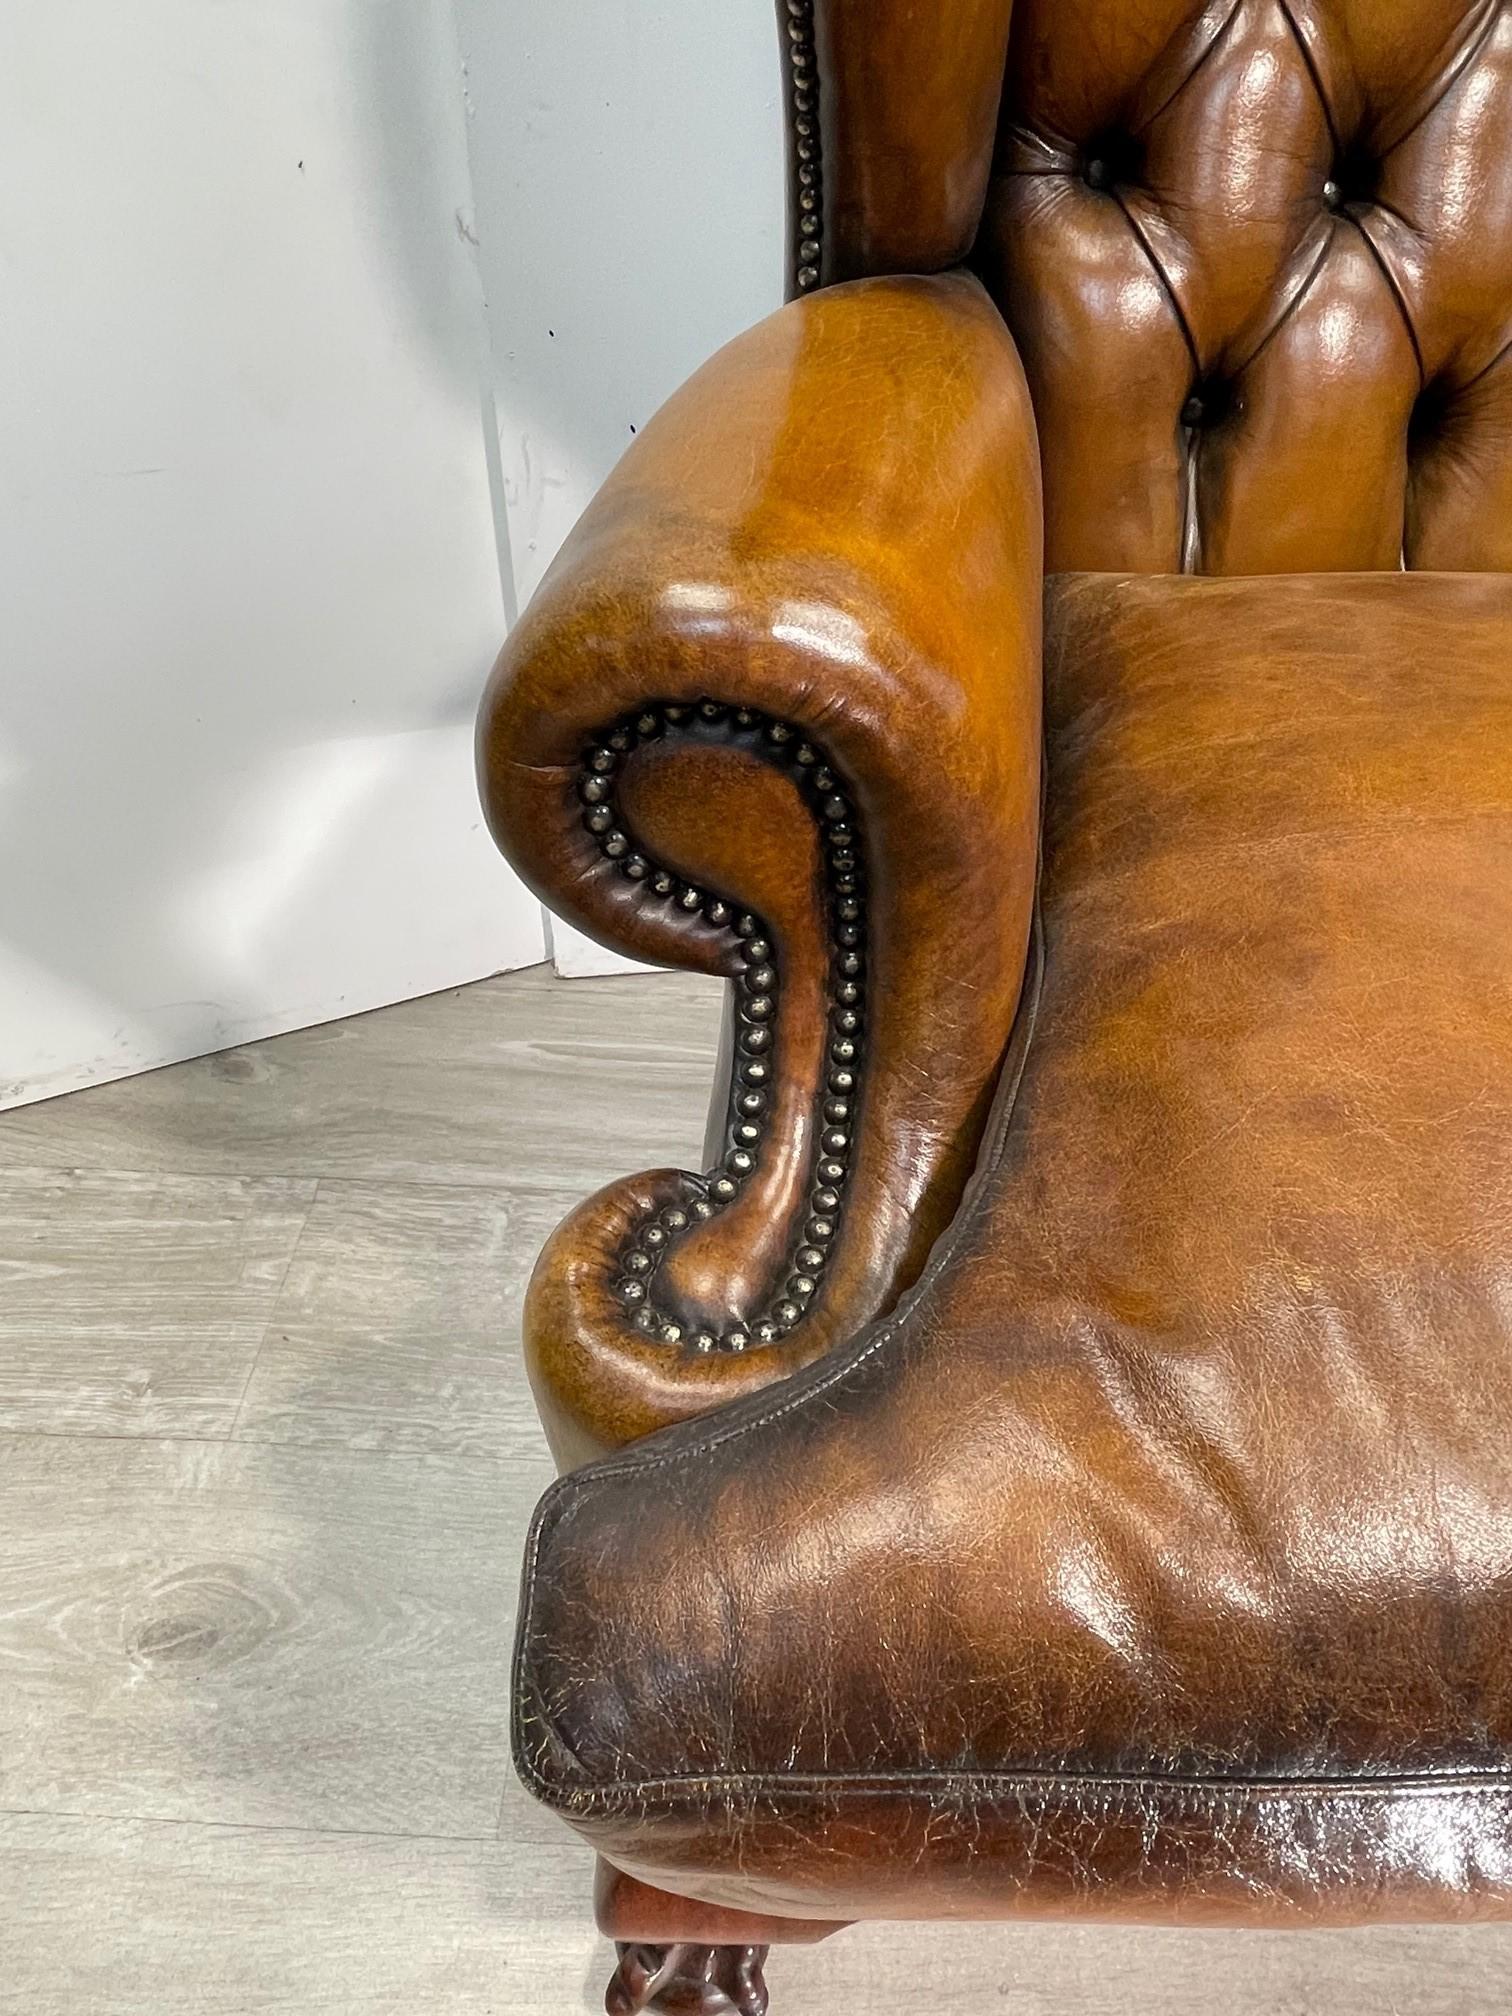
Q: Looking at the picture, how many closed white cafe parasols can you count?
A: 0